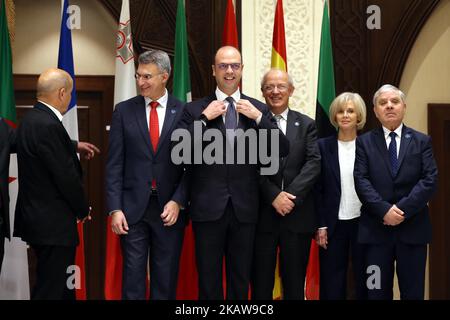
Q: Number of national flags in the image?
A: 7